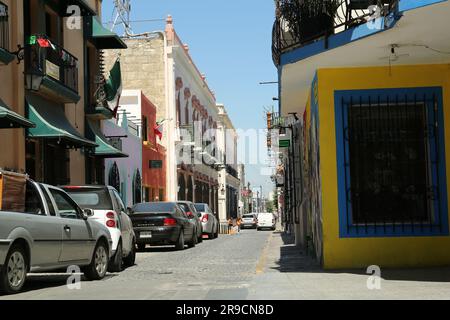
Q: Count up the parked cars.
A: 5